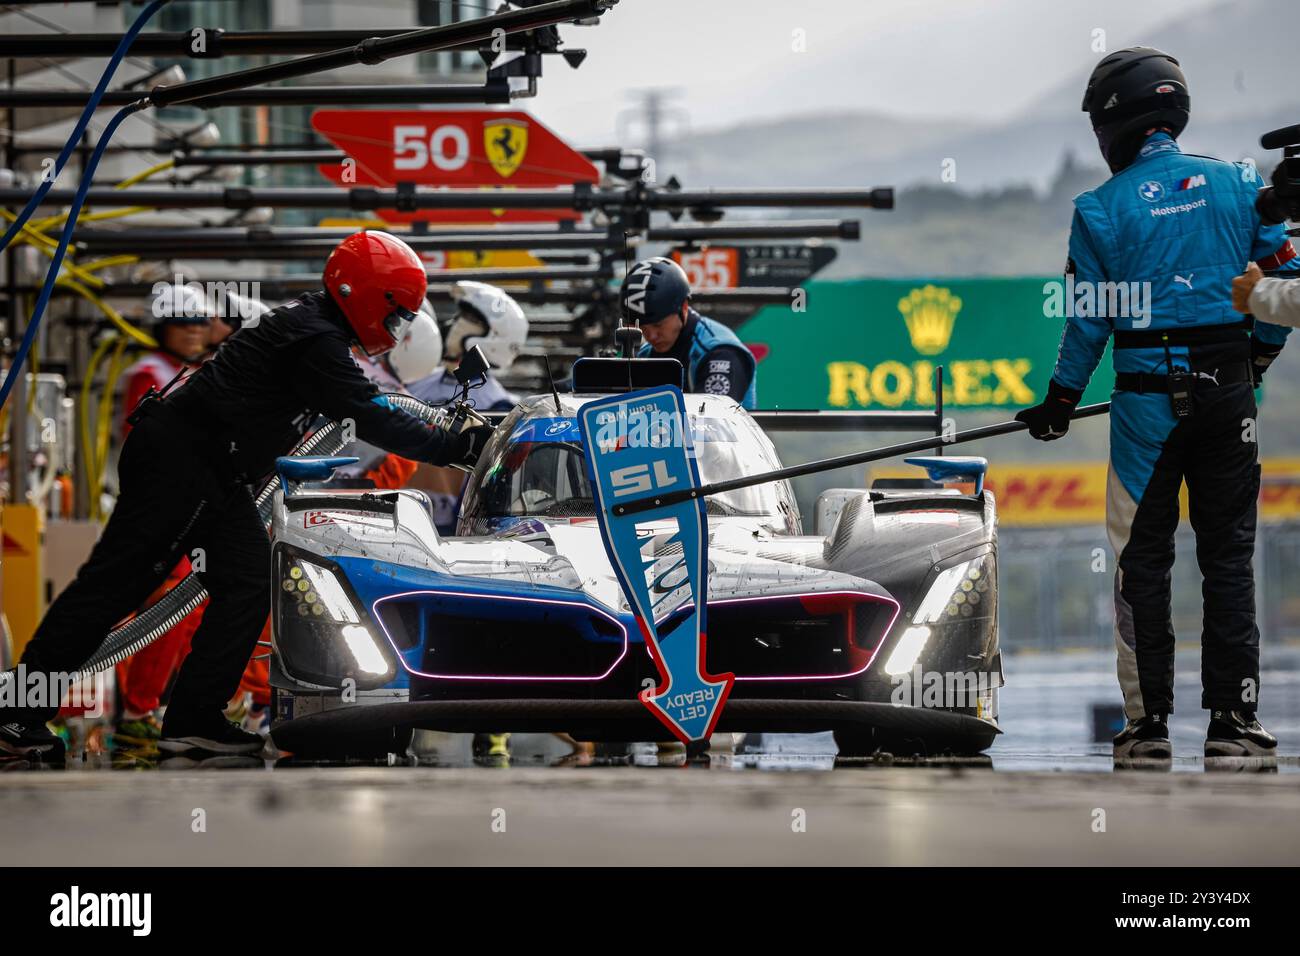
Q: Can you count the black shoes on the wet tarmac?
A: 4